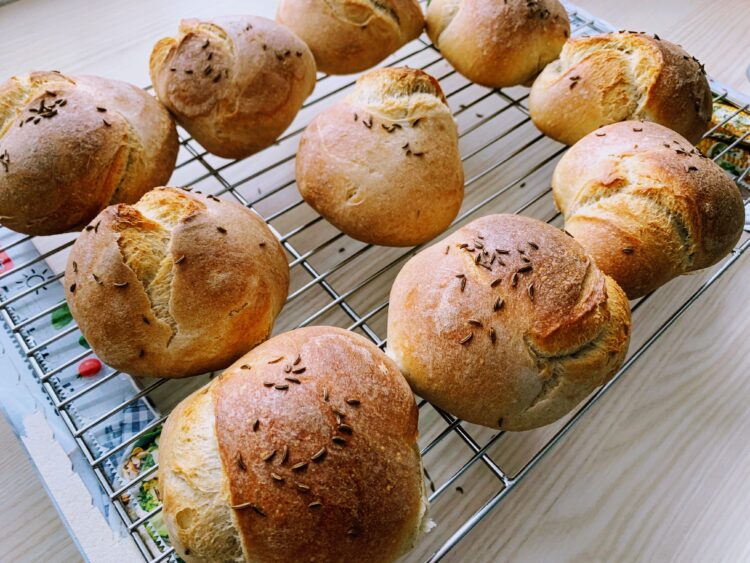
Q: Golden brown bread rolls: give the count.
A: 10